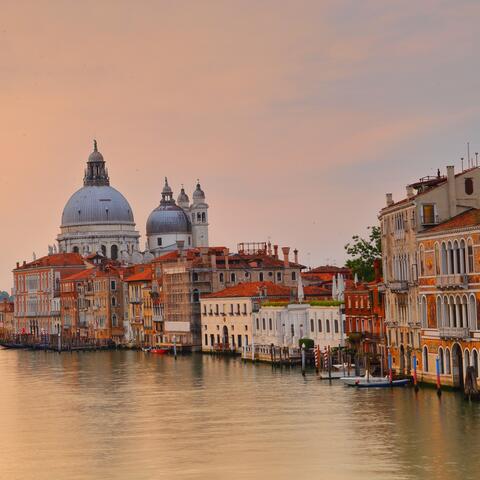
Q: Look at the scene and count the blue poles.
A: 3